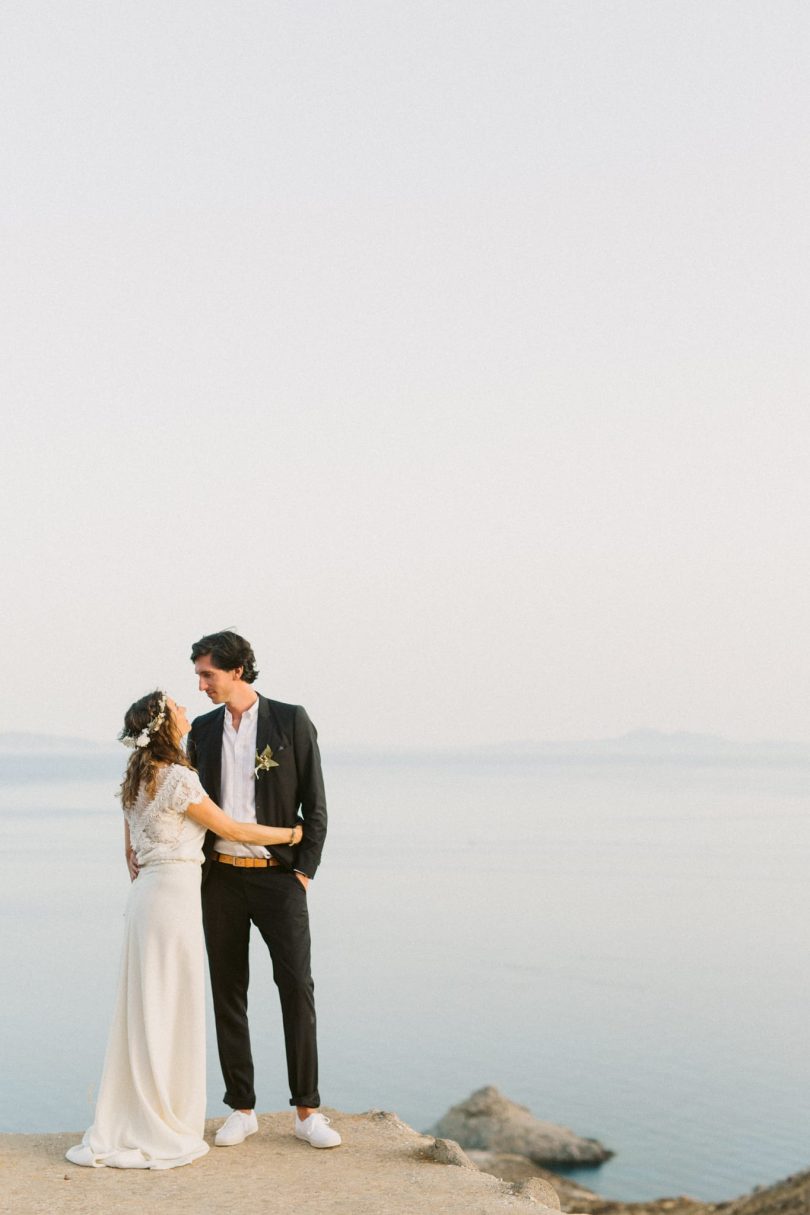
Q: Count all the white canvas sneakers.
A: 2